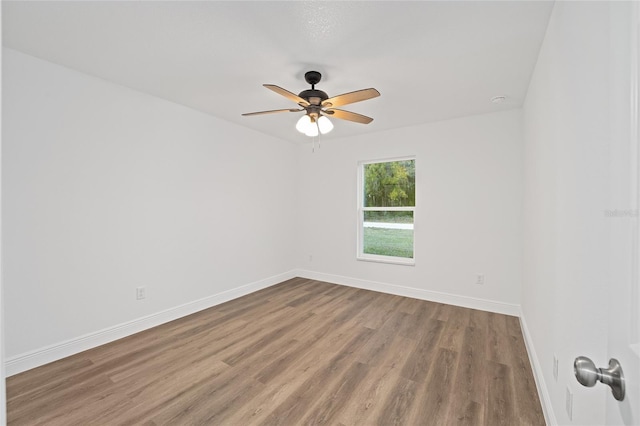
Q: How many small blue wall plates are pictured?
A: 0